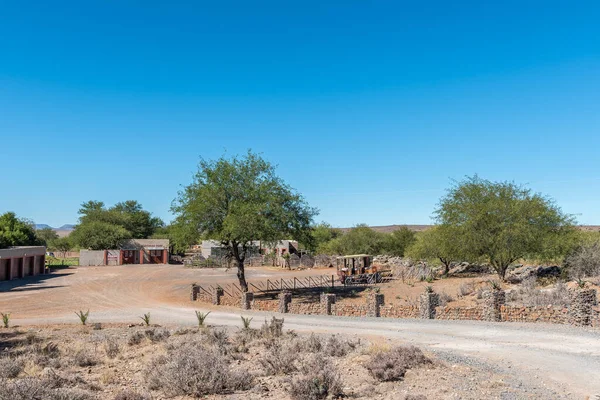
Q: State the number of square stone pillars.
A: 9